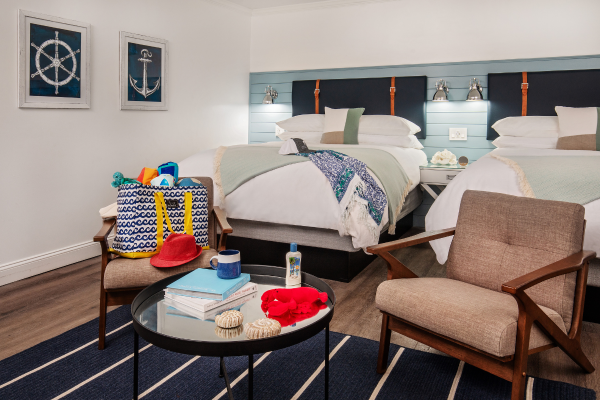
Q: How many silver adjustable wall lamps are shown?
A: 3